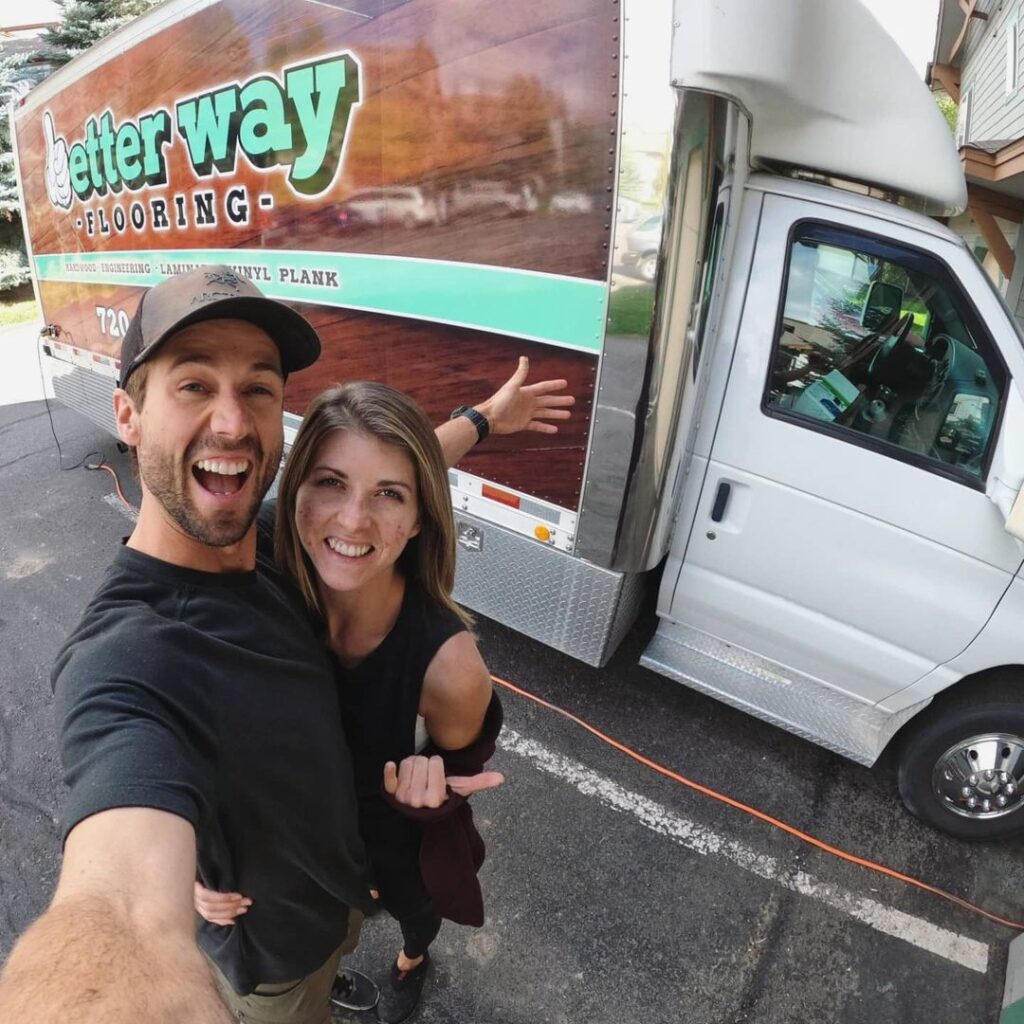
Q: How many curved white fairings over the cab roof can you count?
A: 1